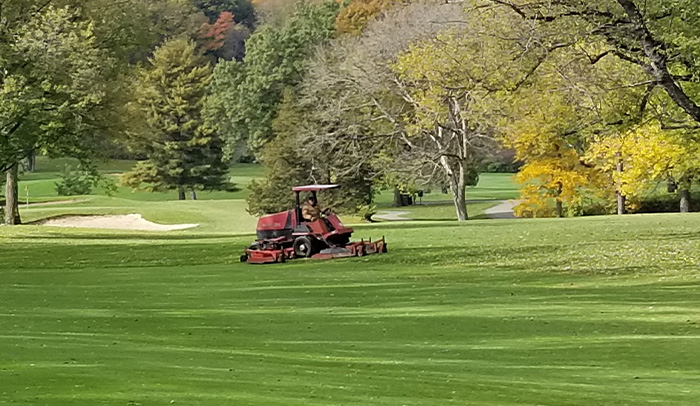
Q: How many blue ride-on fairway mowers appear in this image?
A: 0